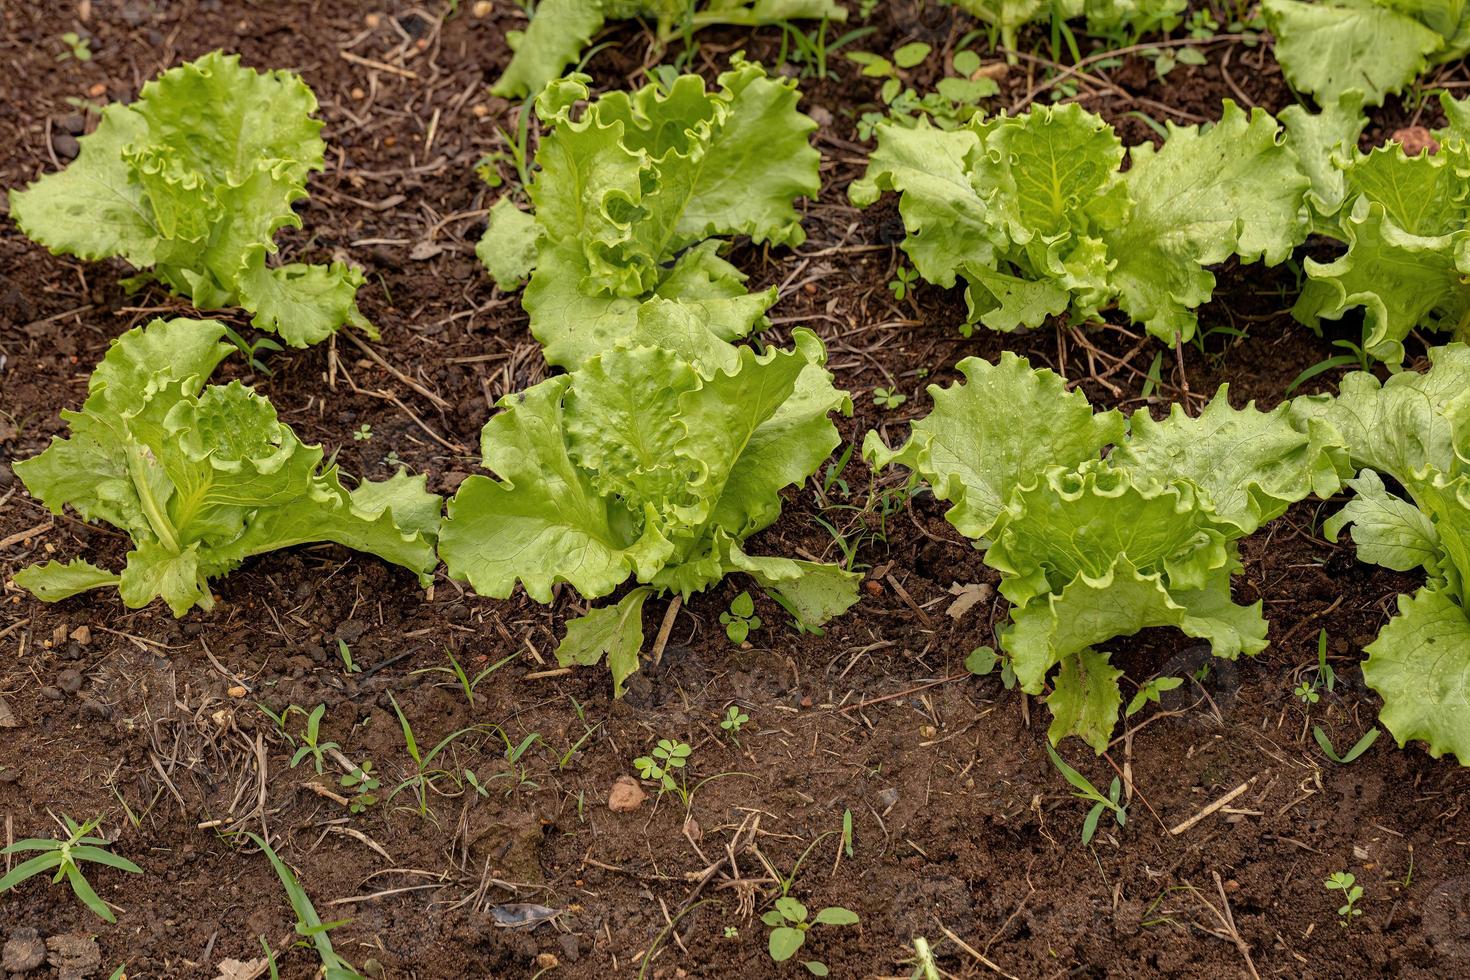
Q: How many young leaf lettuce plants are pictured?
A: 11